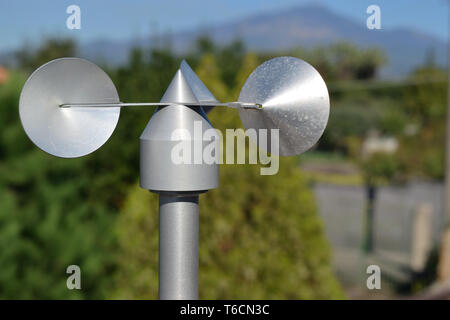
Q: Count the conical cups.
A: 3